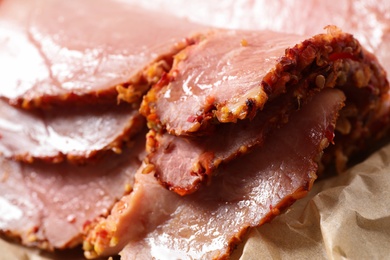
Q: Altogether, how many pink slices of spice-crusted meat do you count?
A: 6